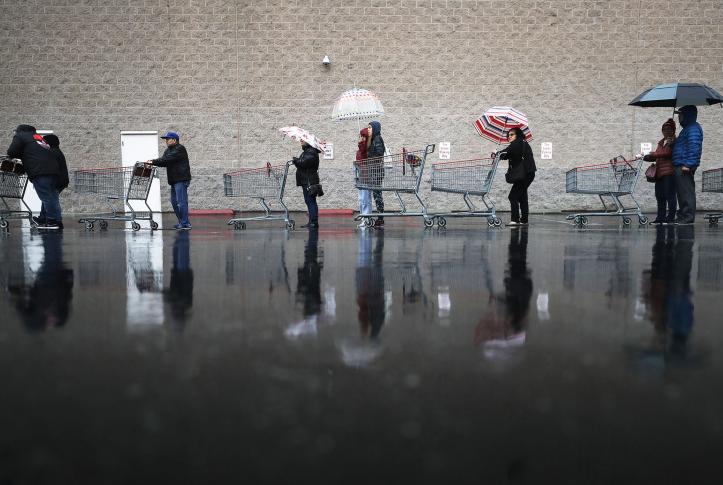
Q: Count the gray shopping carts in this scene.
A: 7